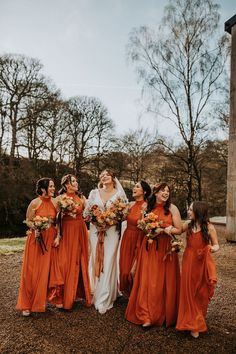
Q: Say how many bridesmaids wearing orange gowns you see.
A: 5